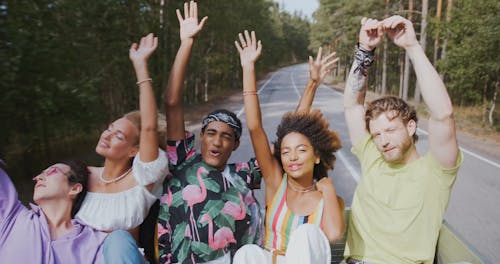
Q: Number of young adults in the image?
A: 5